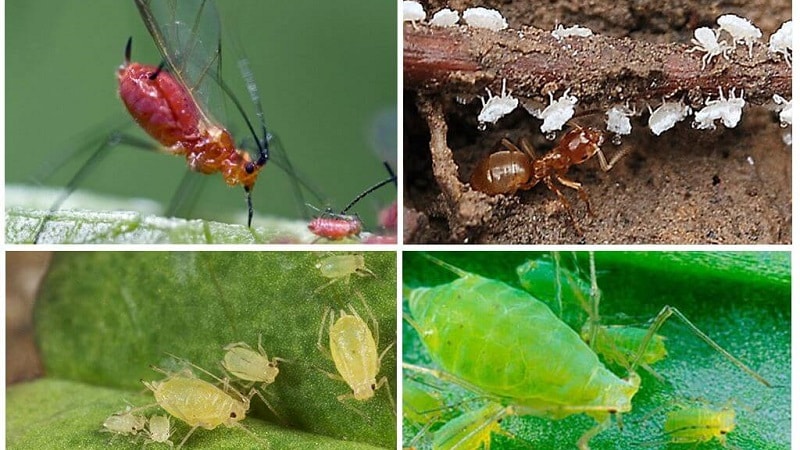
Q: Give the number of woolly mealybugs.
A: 13